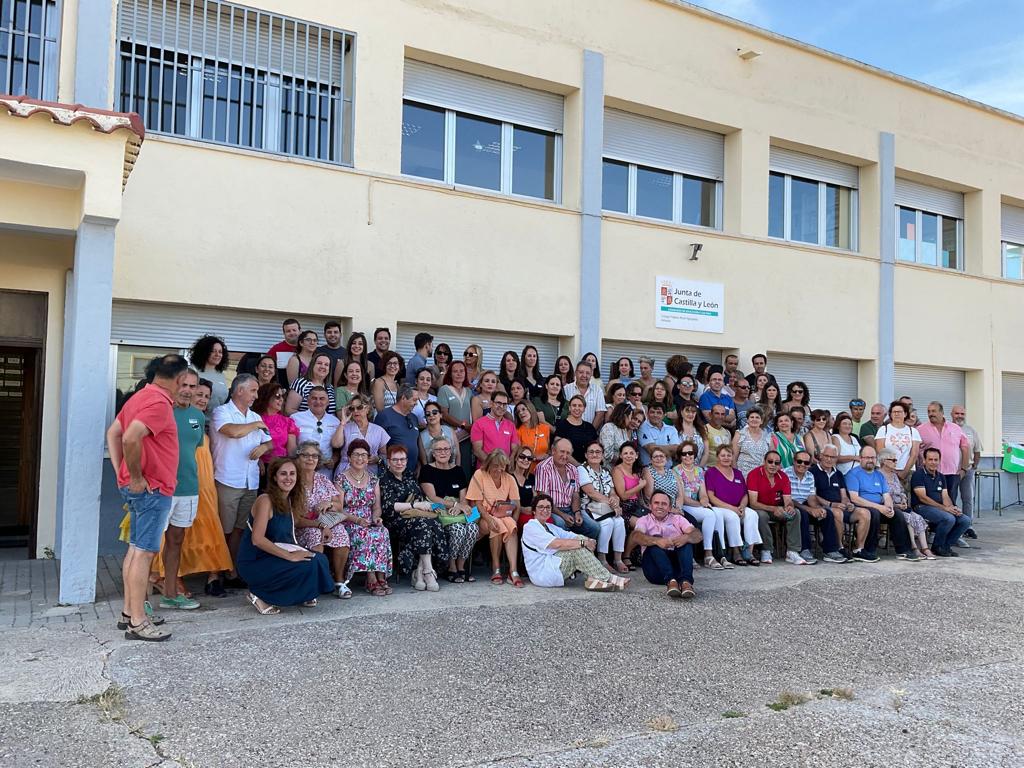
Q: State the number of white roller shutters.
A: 12